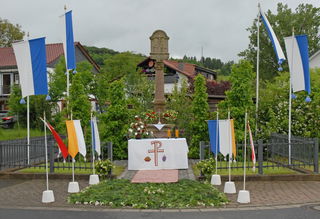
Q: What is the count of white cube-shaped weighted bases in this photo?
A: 6